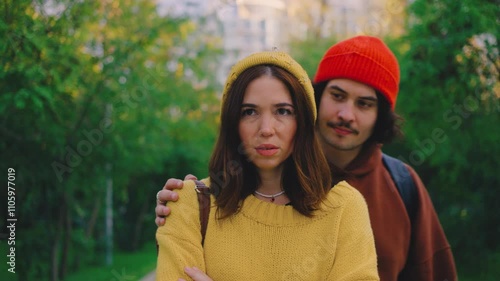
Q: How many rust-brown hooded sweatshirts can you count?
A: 1